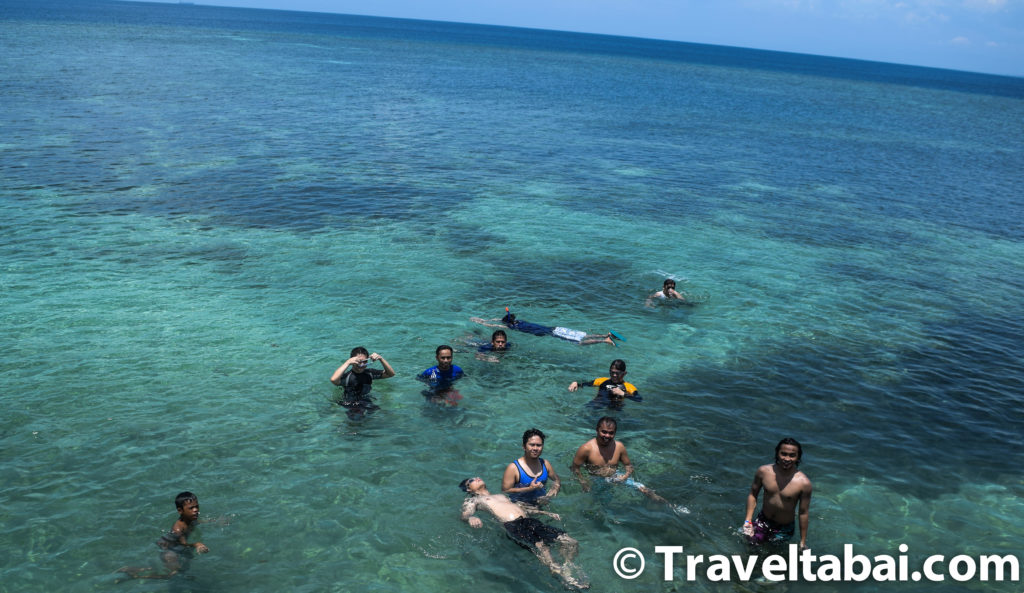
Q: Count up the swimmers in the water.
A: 11